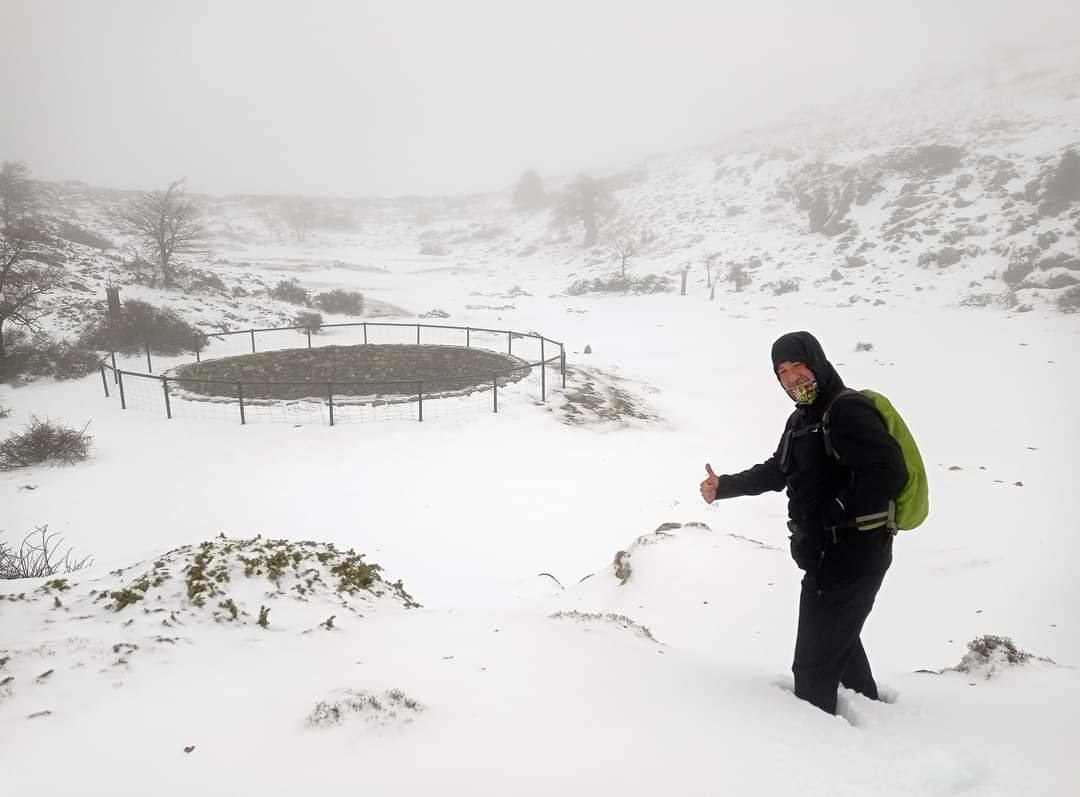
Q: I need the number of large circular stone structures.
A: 1